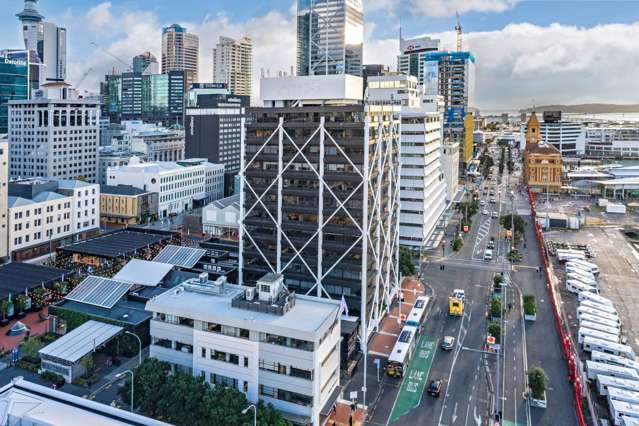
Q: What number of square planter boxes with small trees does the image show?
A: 5